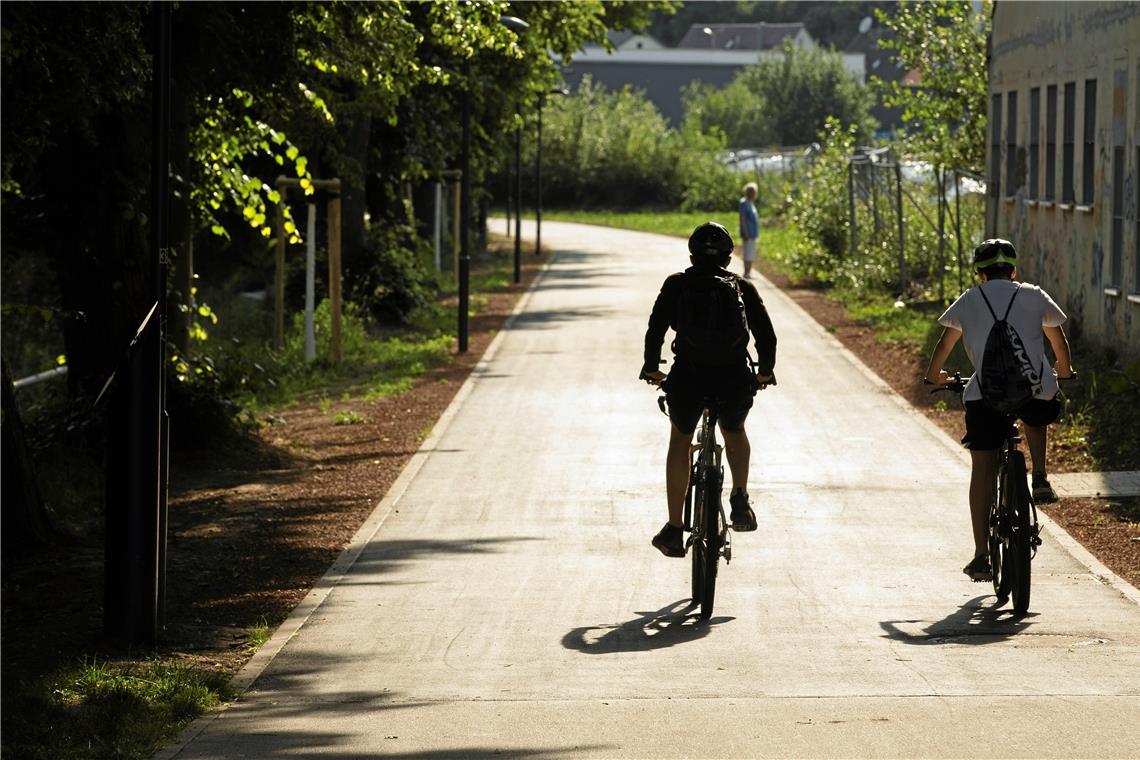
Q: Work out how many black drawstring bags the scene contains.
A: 1